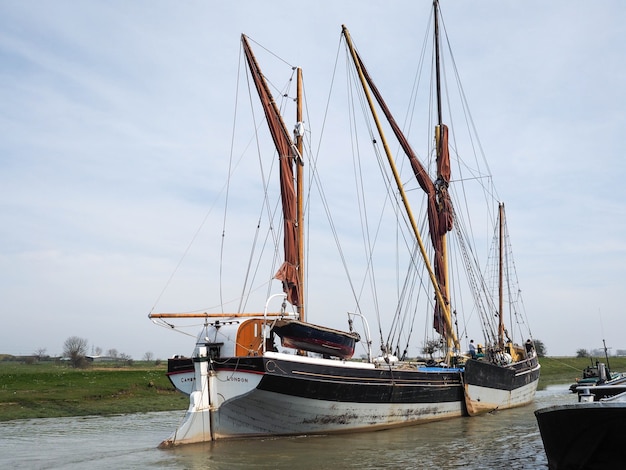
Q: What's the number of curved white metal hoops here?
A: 2